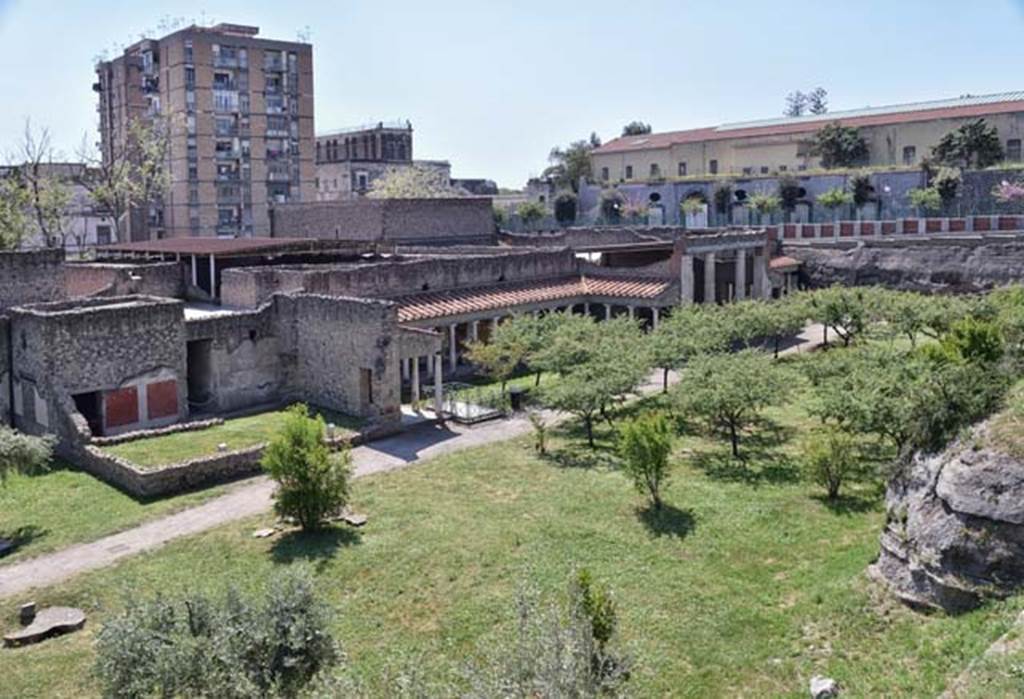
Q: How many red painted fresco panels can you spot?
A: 2